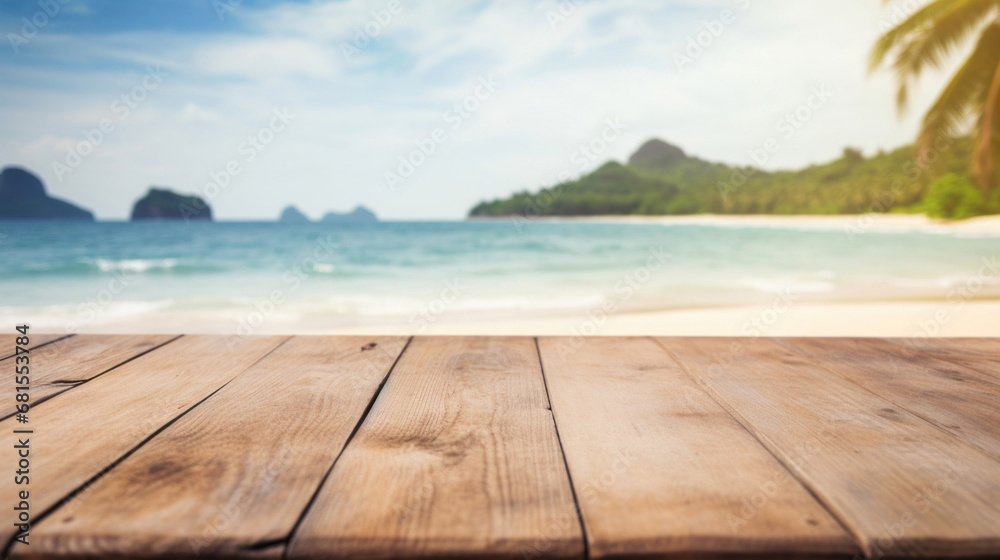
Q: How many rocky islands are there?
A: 4